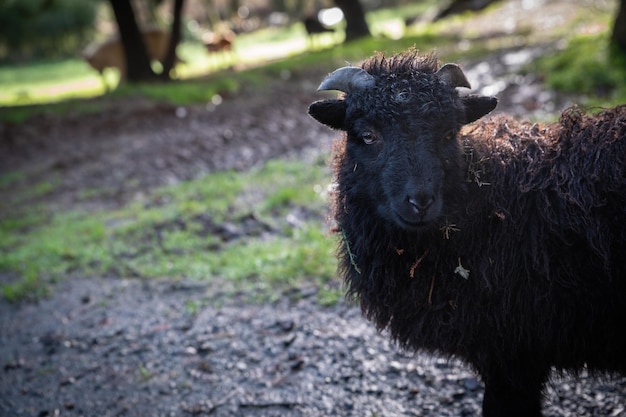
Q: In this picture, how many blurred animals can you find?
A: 3